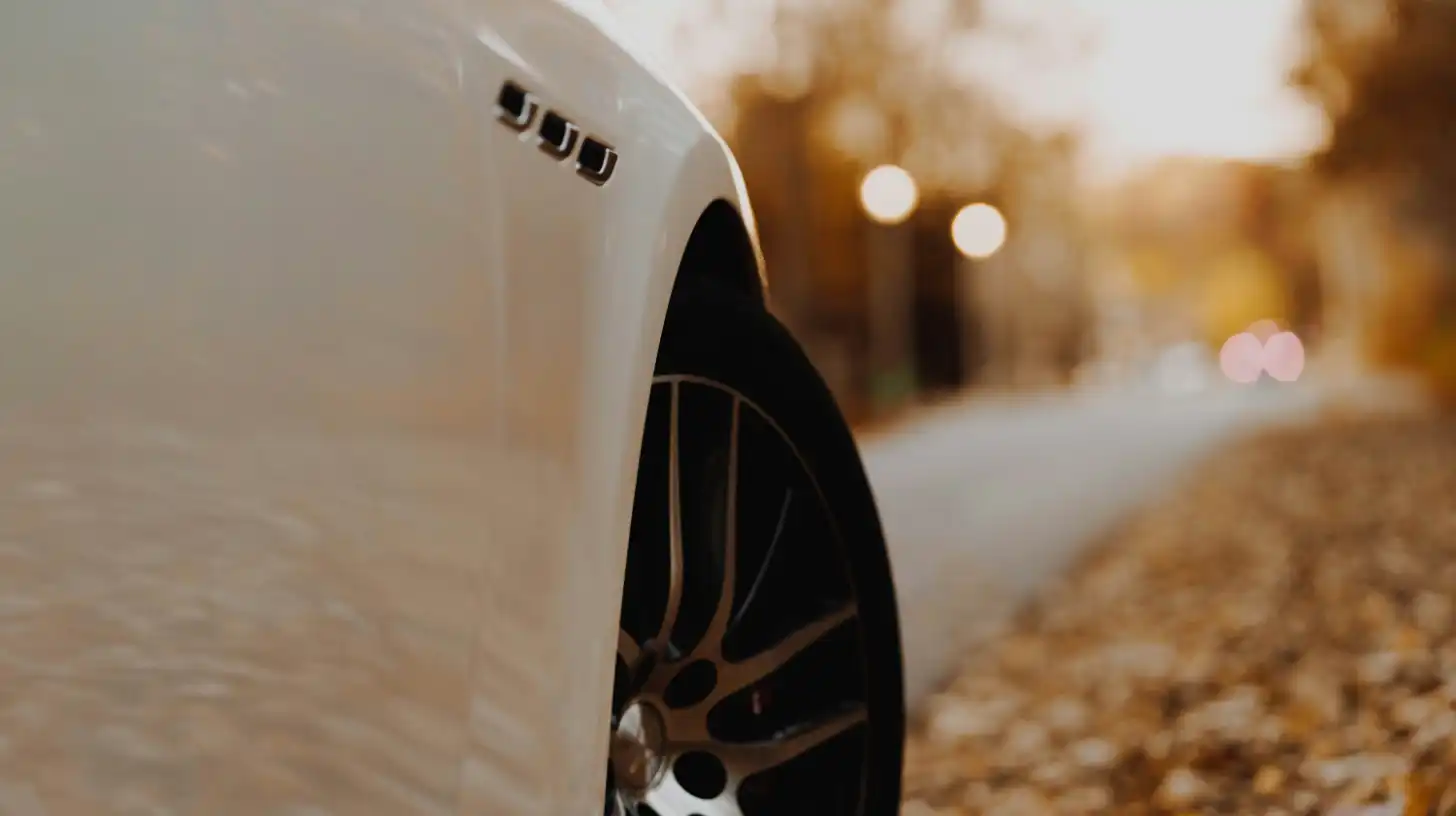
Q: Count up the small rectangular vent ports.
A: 3